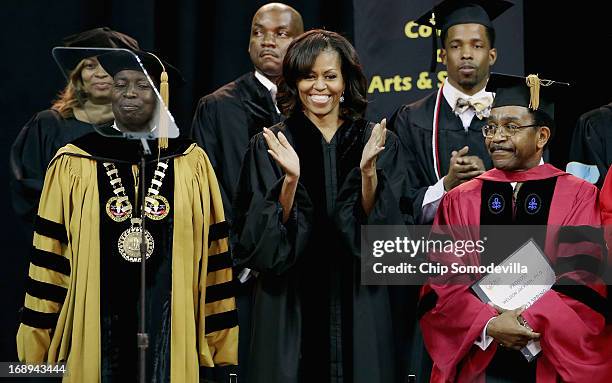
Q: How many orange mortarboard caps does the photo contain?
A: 0